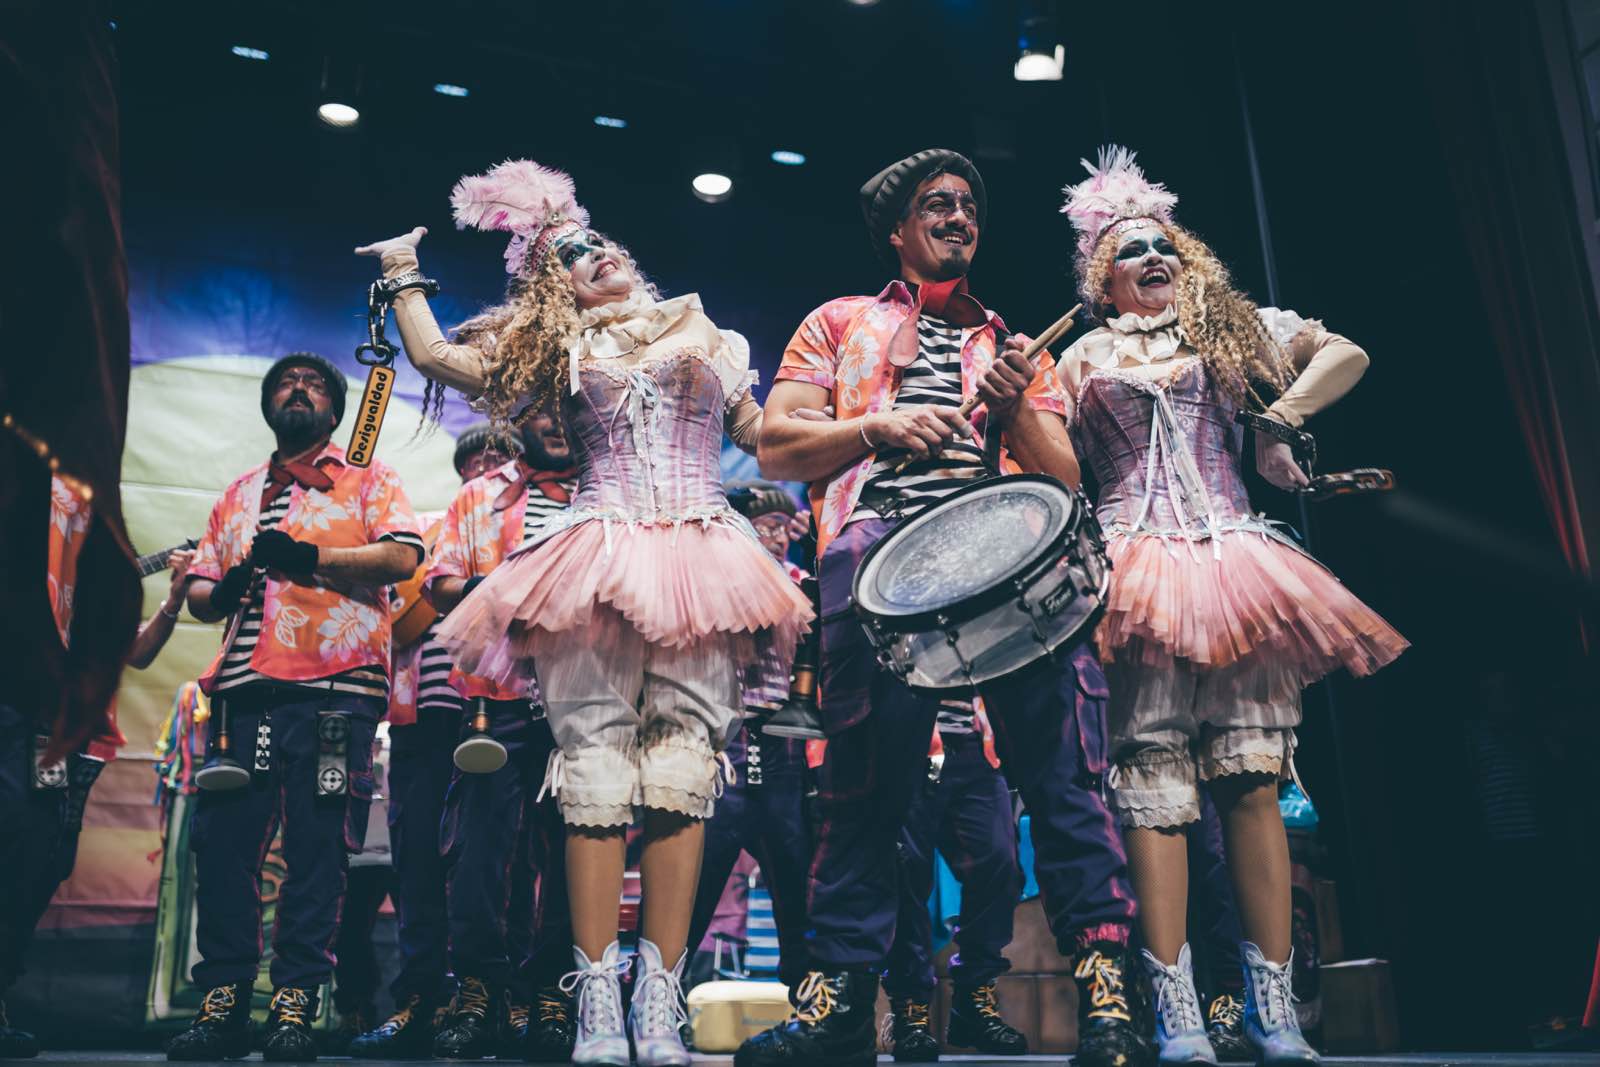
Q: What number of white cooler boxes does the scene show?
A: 1